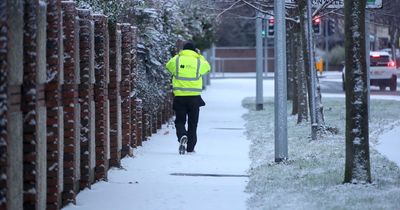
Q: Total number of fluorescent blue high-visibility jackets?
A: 0